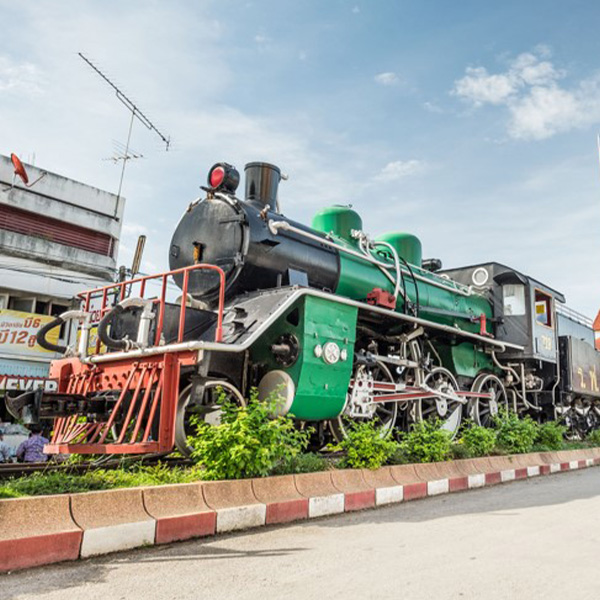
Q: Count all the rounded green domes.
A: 2